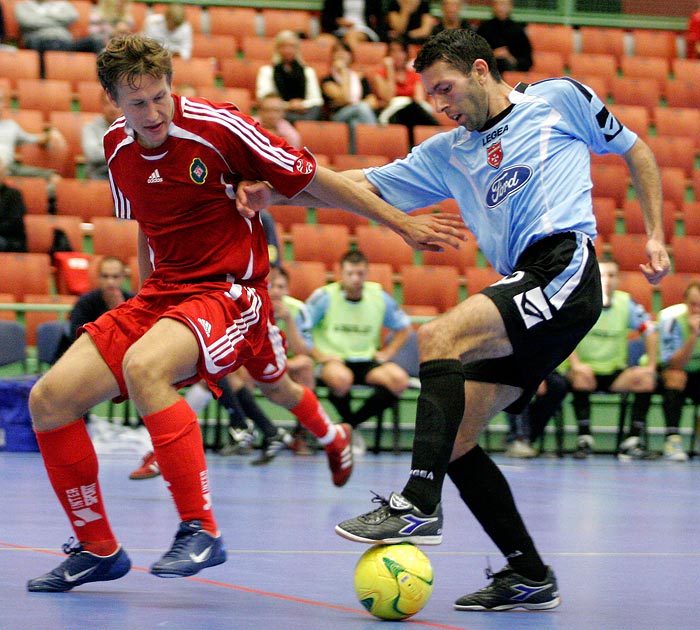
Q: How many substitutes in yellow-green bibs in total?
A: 4